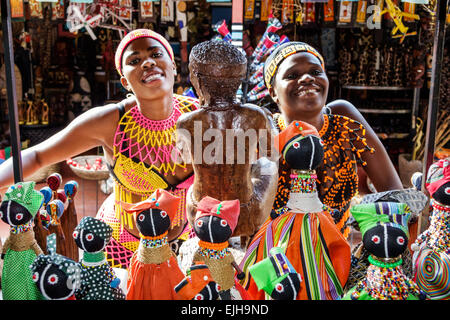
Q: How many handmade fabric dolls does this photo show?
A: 10